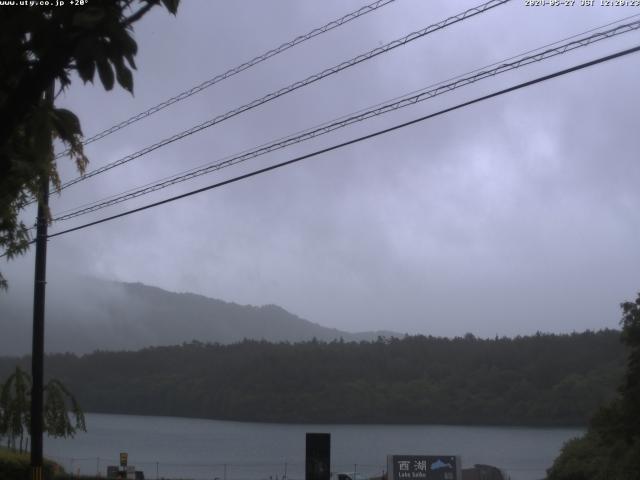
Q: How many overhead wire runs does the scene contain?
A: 4